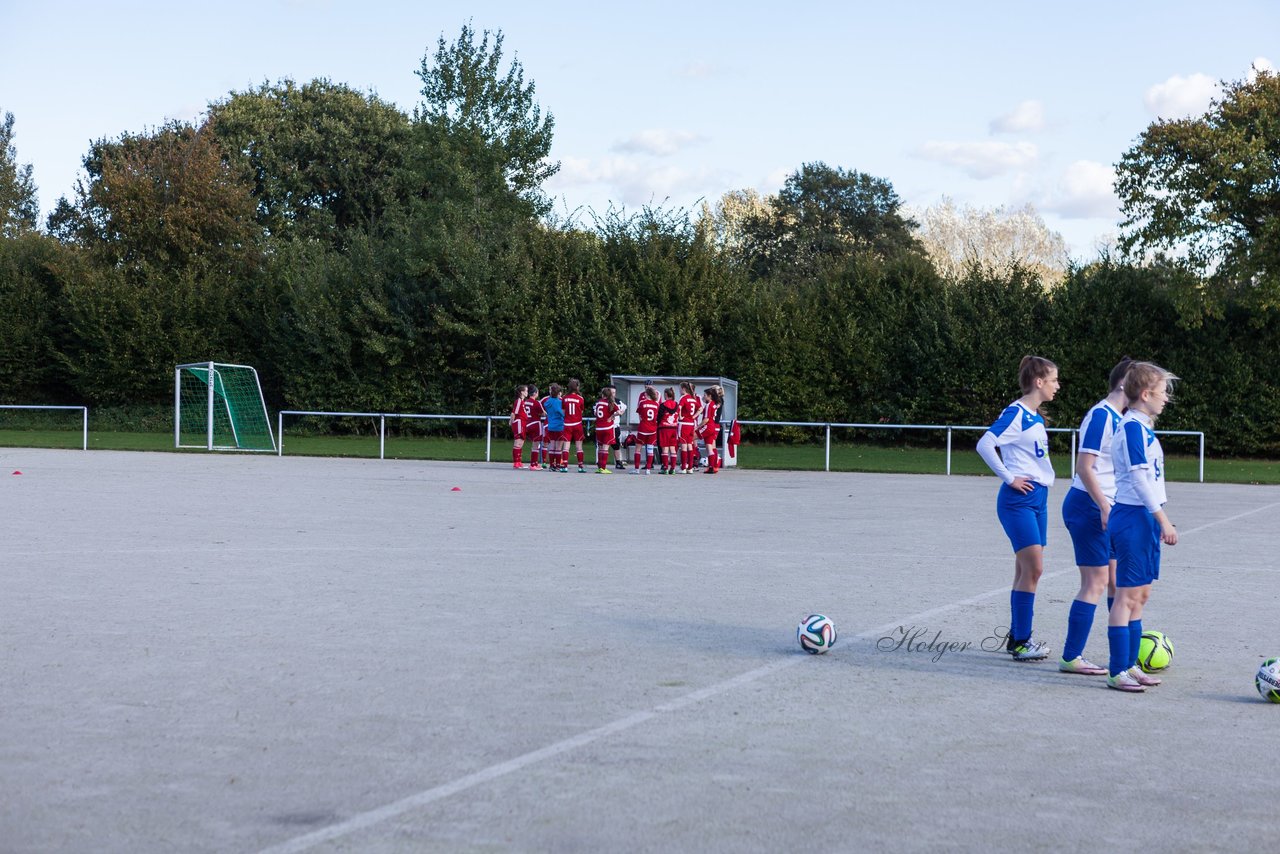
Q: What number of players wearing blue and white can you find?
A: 3